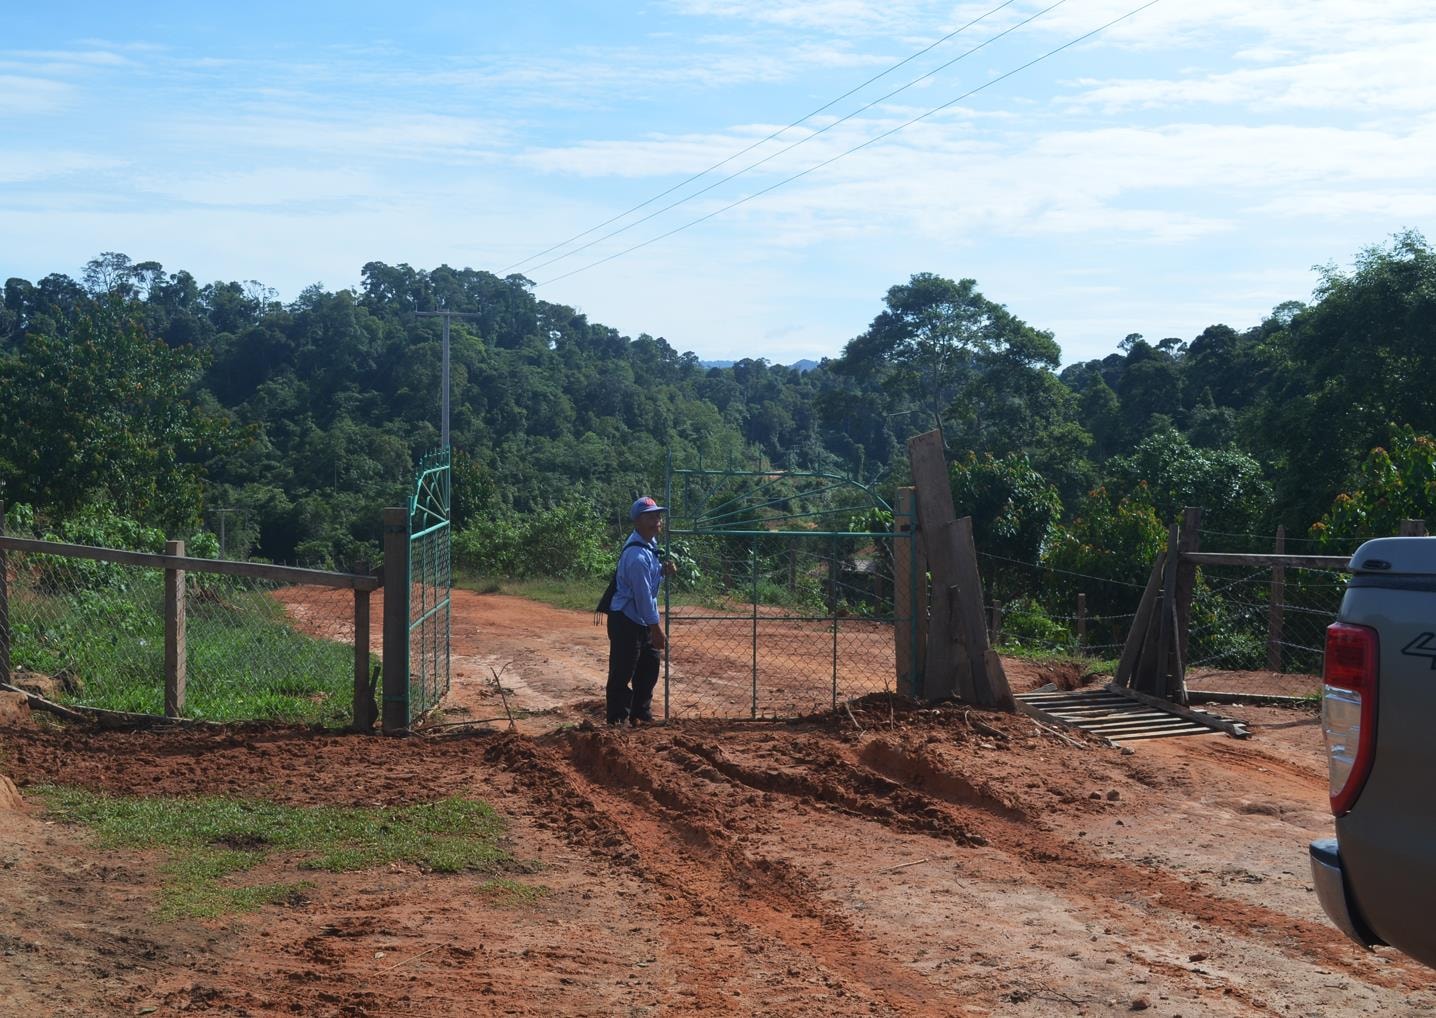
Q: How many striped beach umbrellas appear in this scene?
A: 0